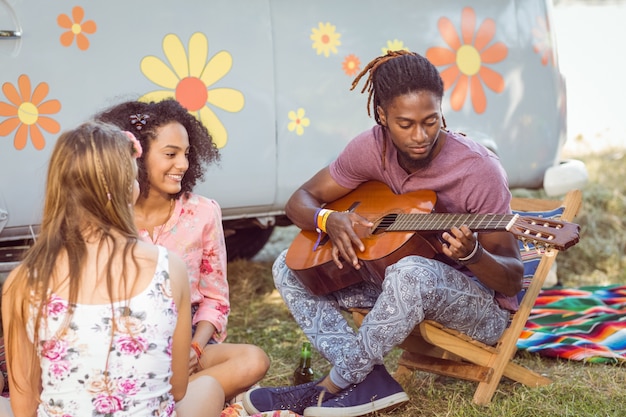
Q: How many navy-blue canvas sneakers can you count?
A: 2